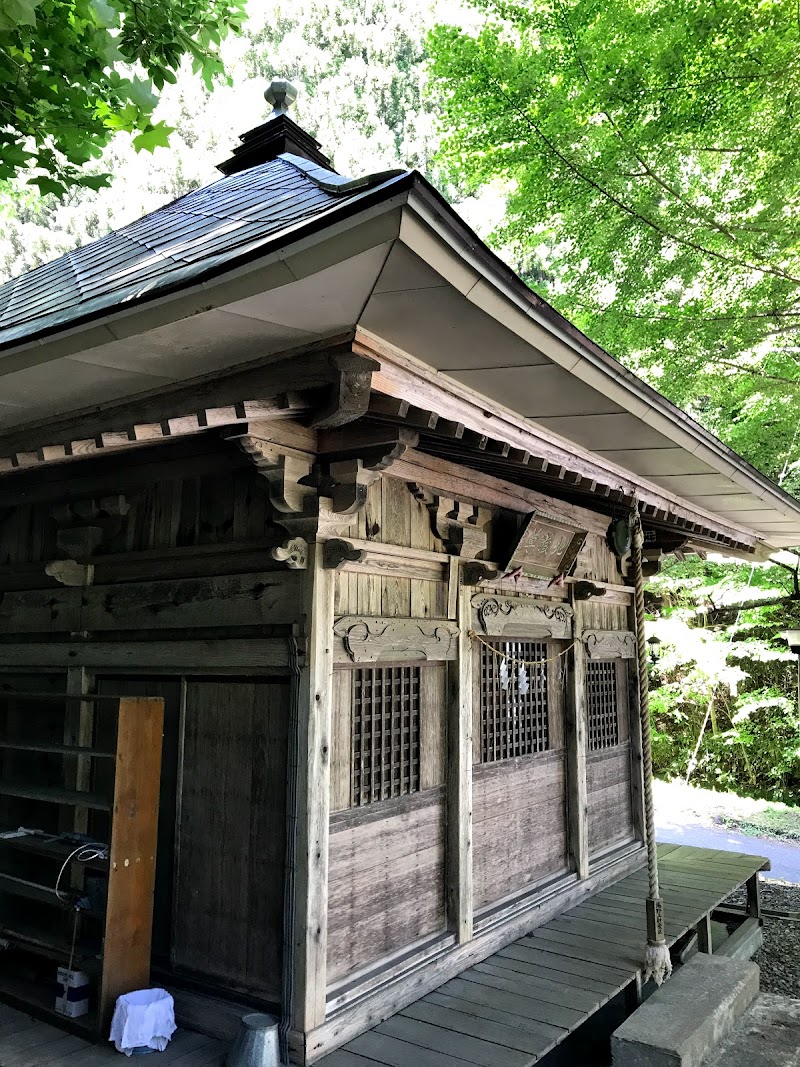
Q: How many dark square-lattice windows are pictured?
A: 3